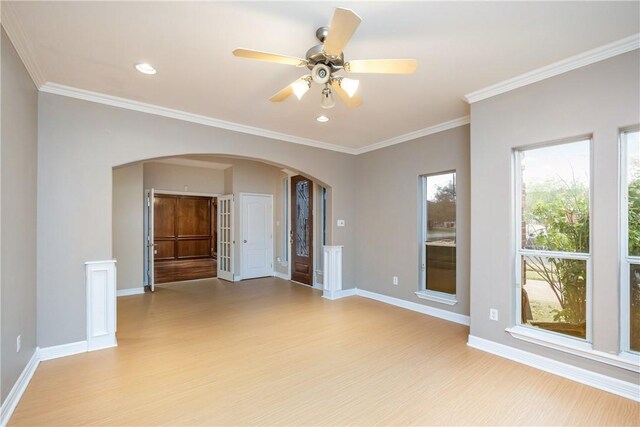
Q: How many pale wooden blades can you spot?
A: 5